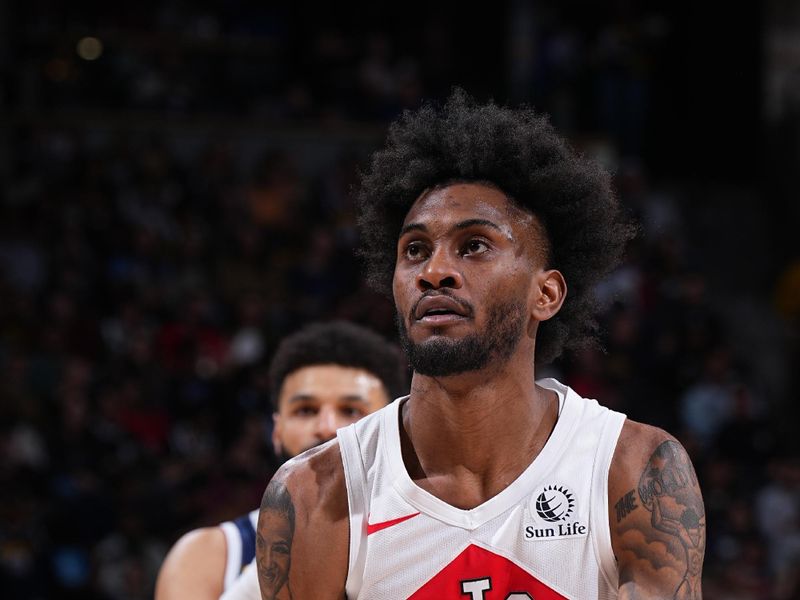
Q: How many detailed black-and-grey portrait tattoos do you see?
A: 1